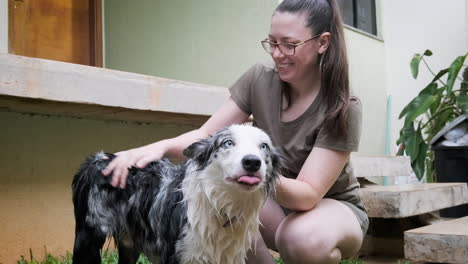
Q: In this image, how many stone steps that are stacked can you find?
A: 3